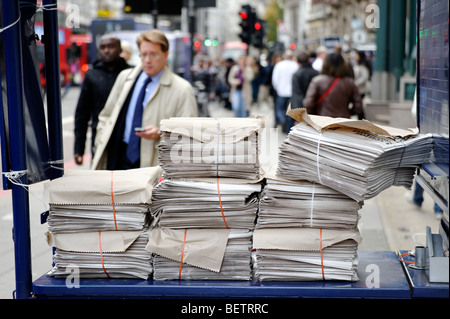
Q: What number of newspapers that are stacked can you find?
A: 8